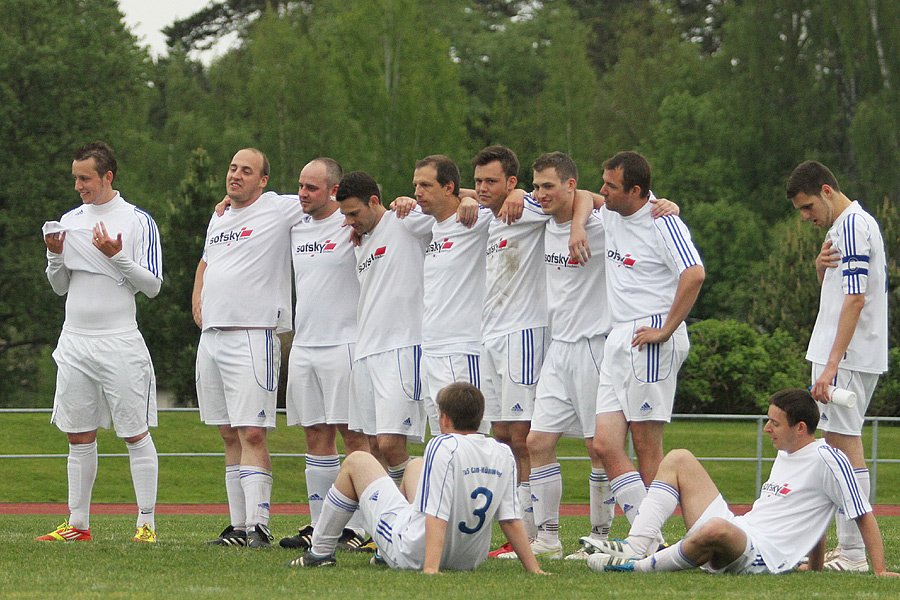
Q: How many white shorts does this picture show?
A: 11